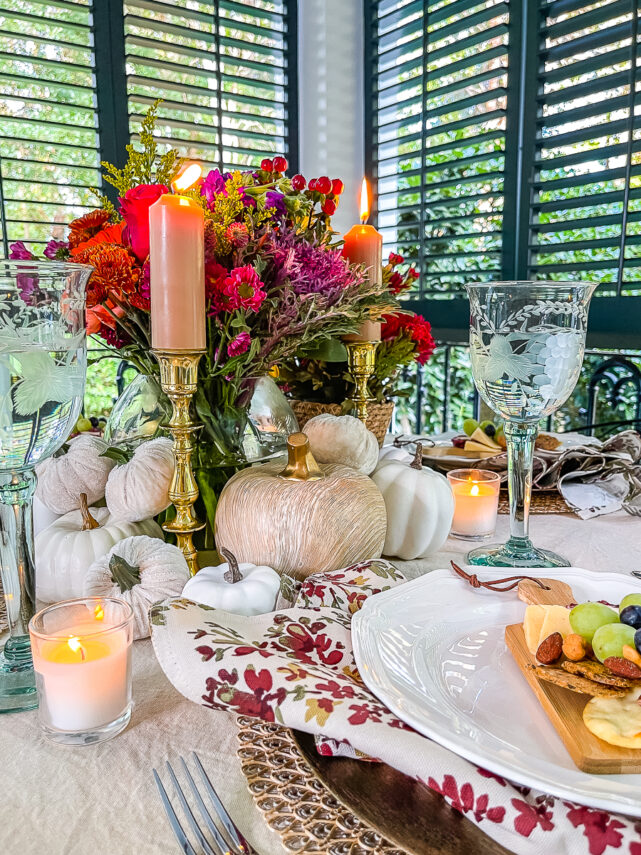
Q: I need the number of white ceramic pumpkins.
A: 3